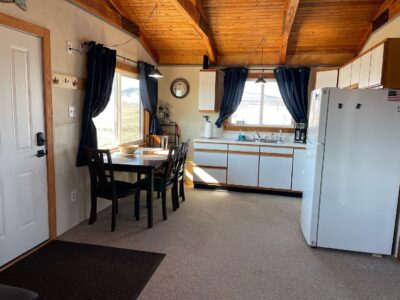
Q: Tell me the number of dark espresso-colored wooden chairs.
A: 3